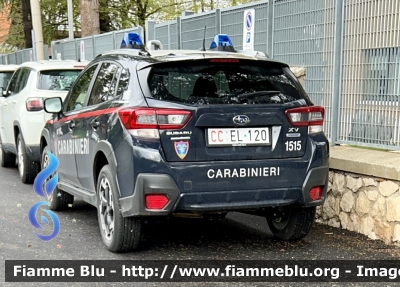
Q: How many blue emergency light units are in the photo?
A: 2